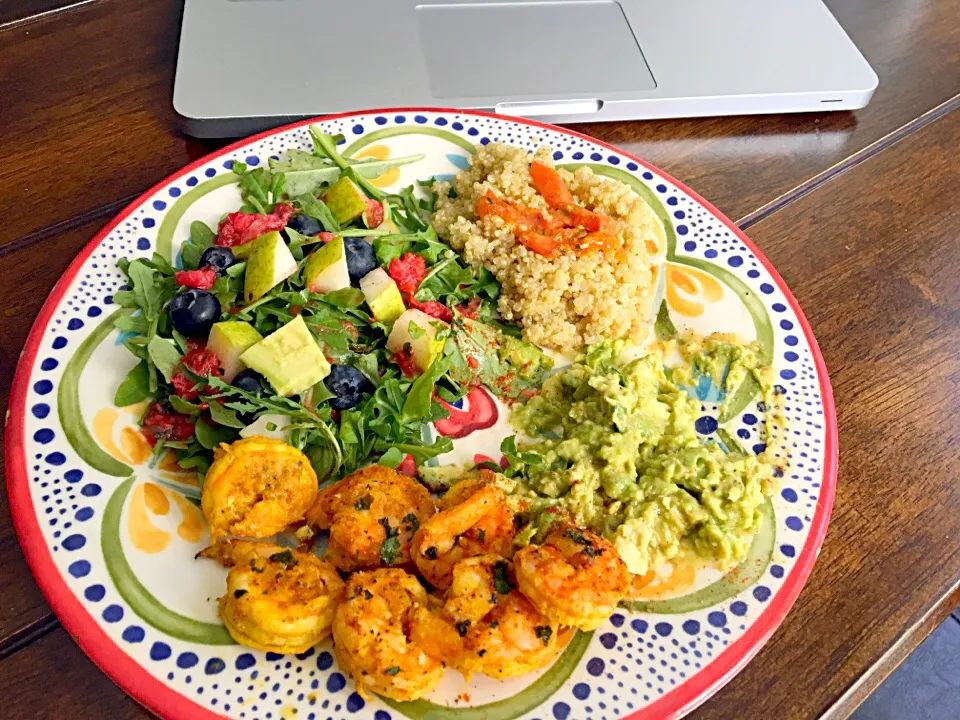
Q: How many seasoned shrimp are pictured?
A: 7